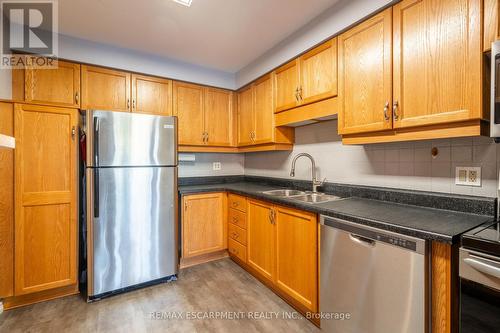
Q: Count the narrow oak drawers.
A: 4